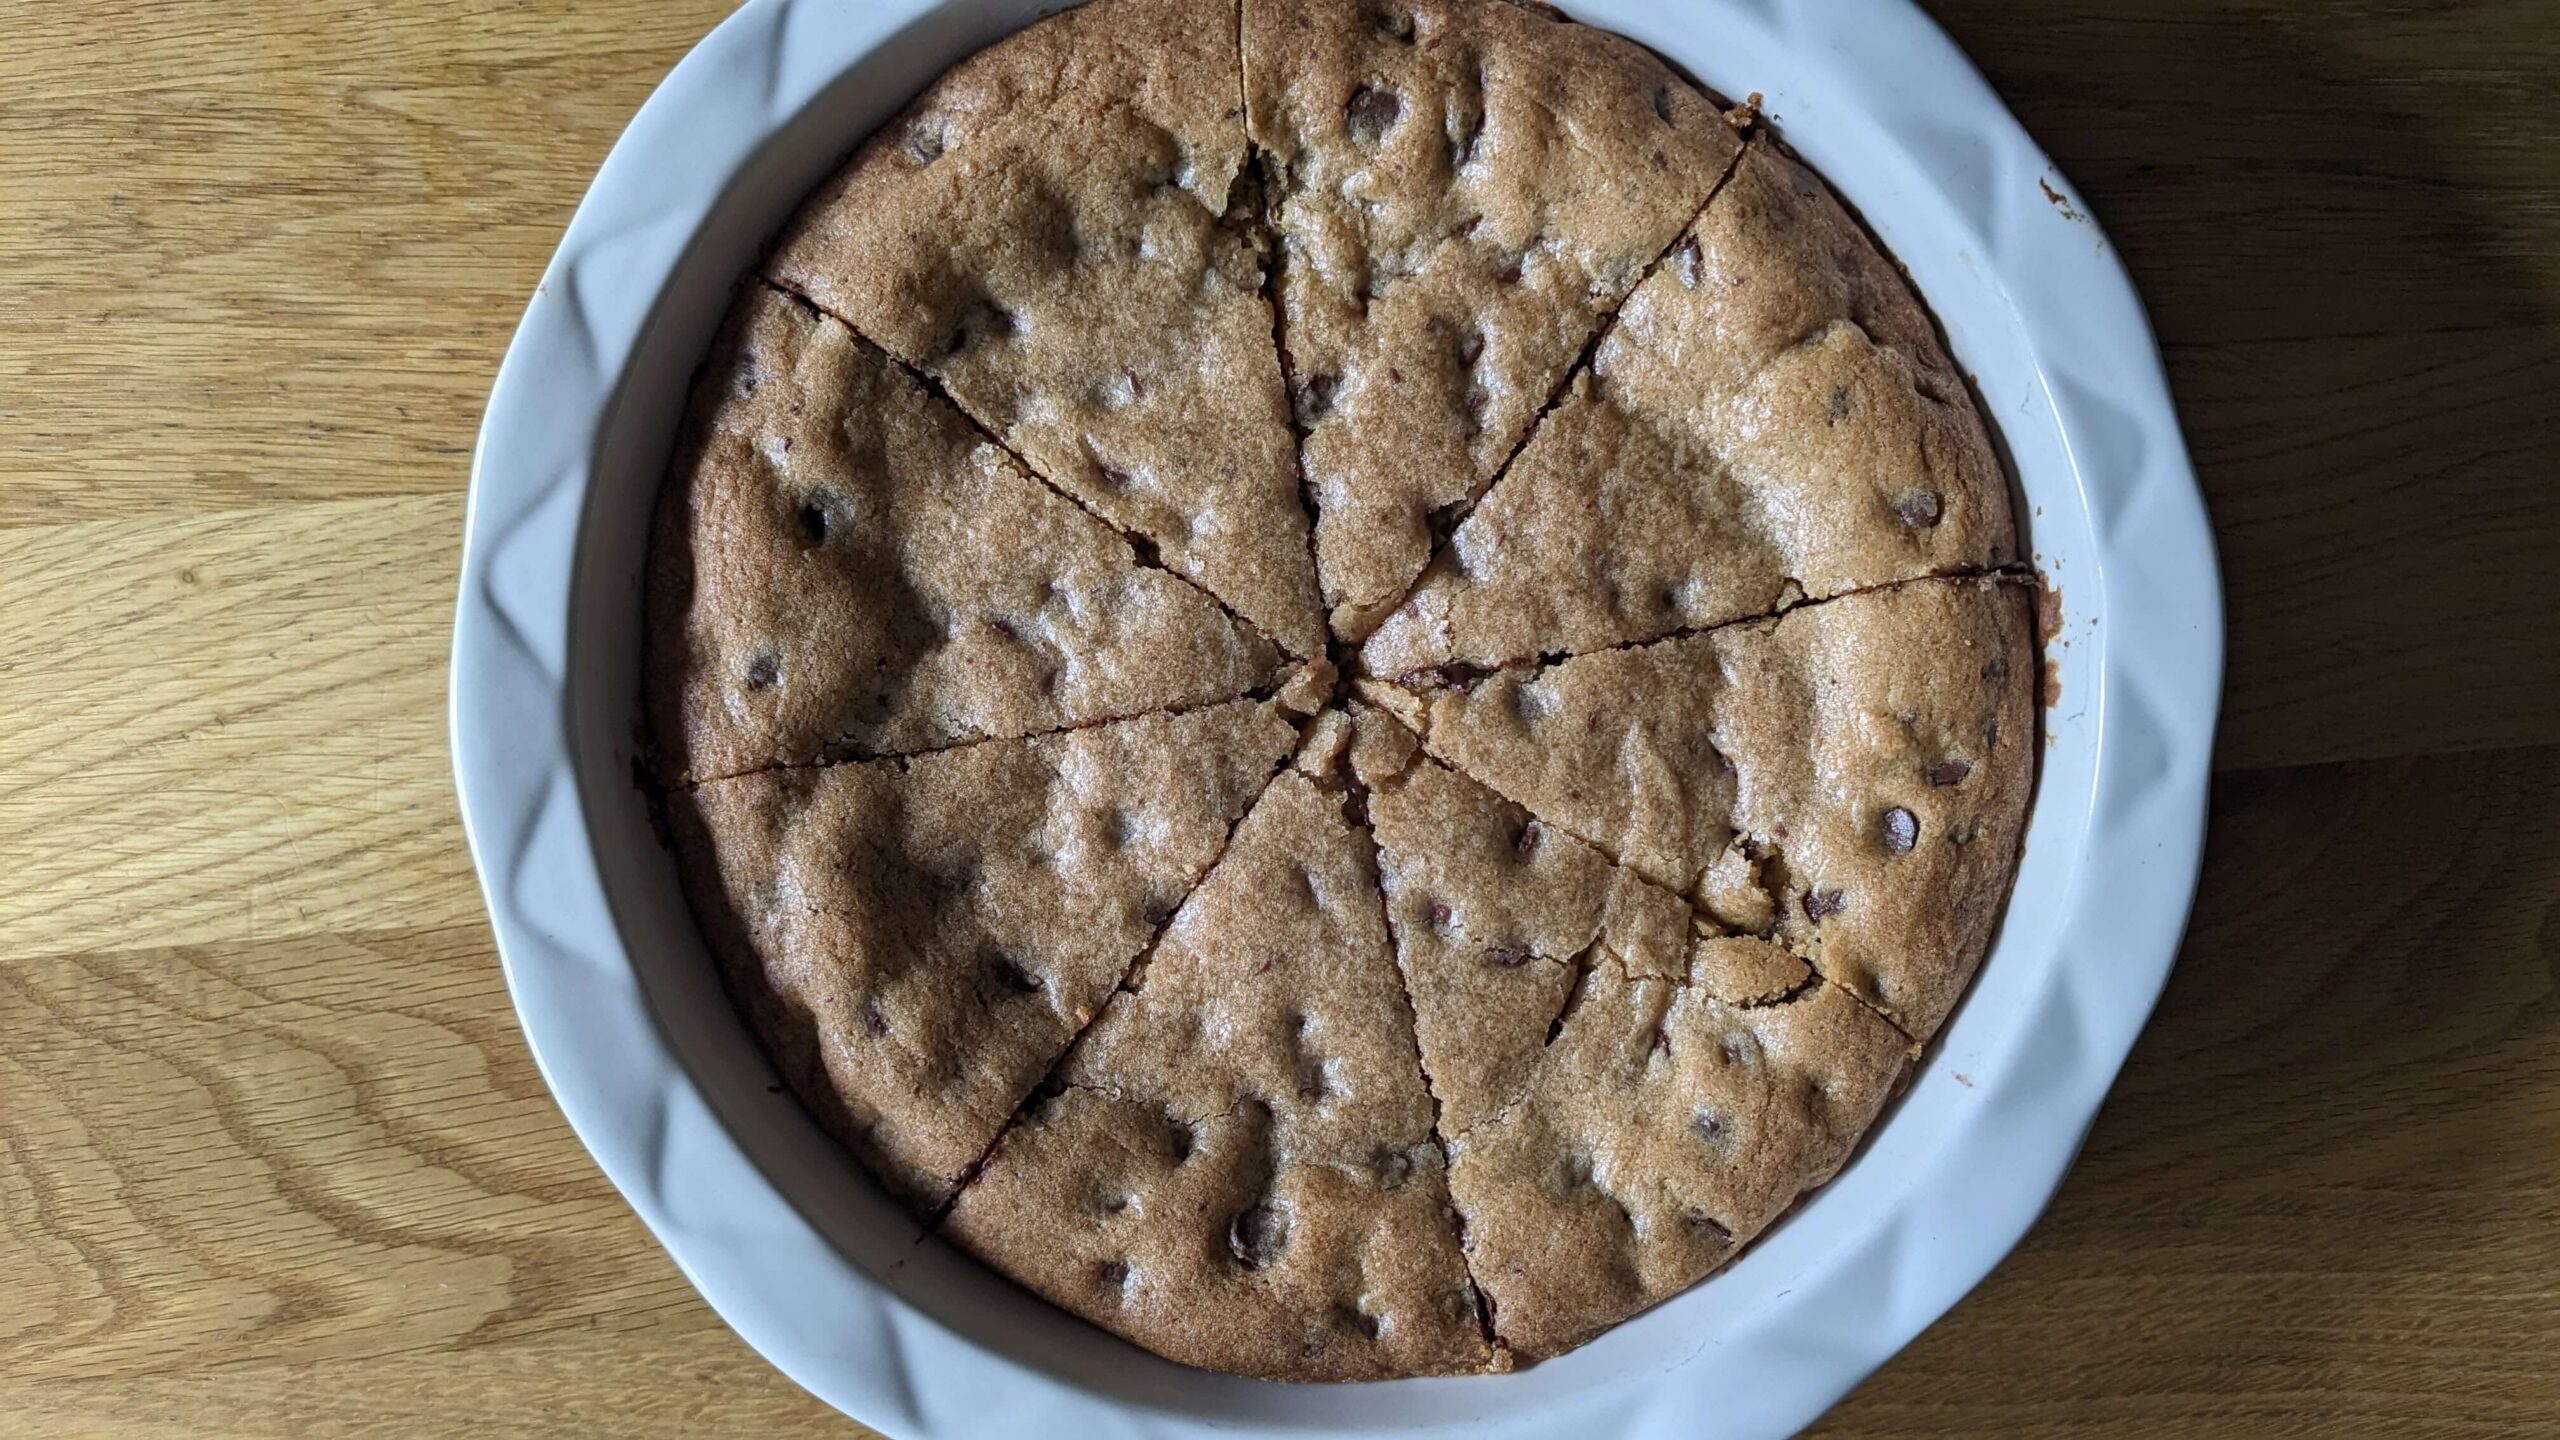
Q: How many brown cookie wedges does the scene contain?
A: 8